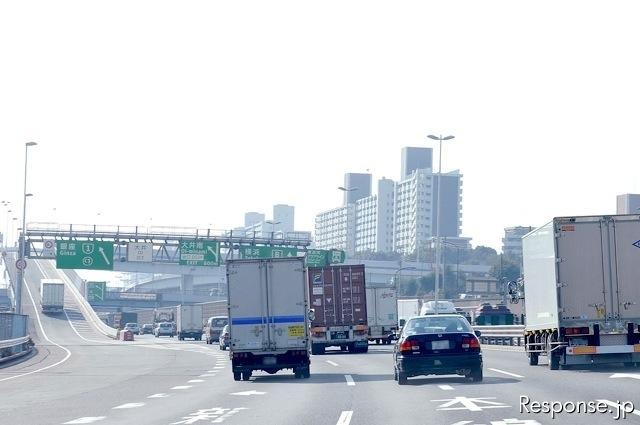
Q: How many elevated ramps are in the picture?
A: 1